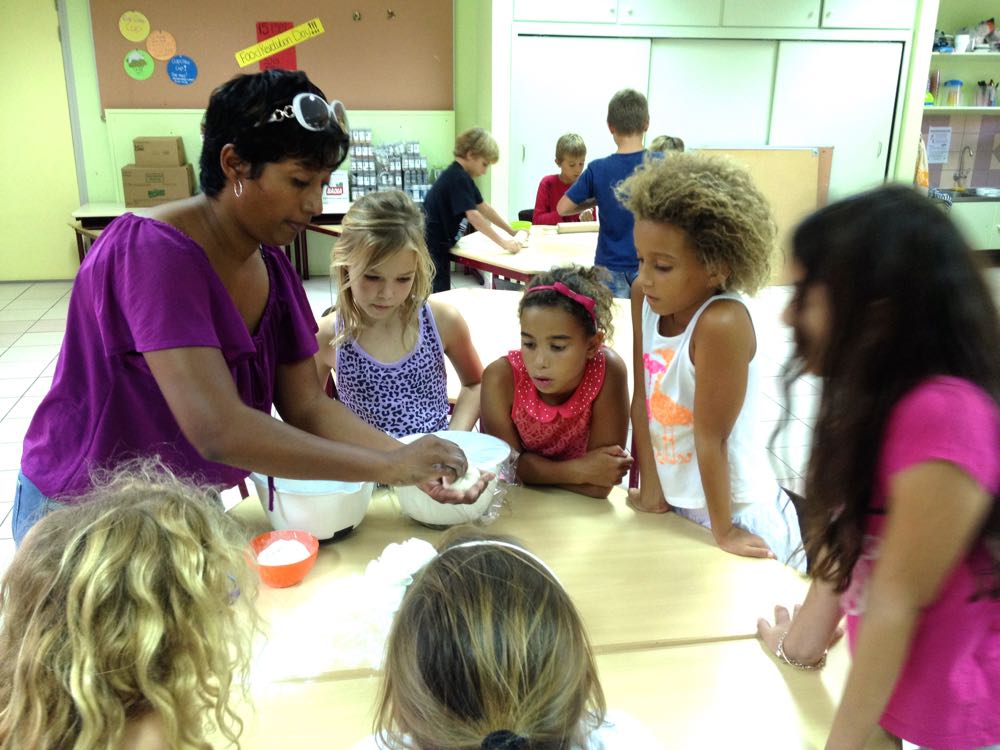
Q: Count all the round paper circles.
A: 4